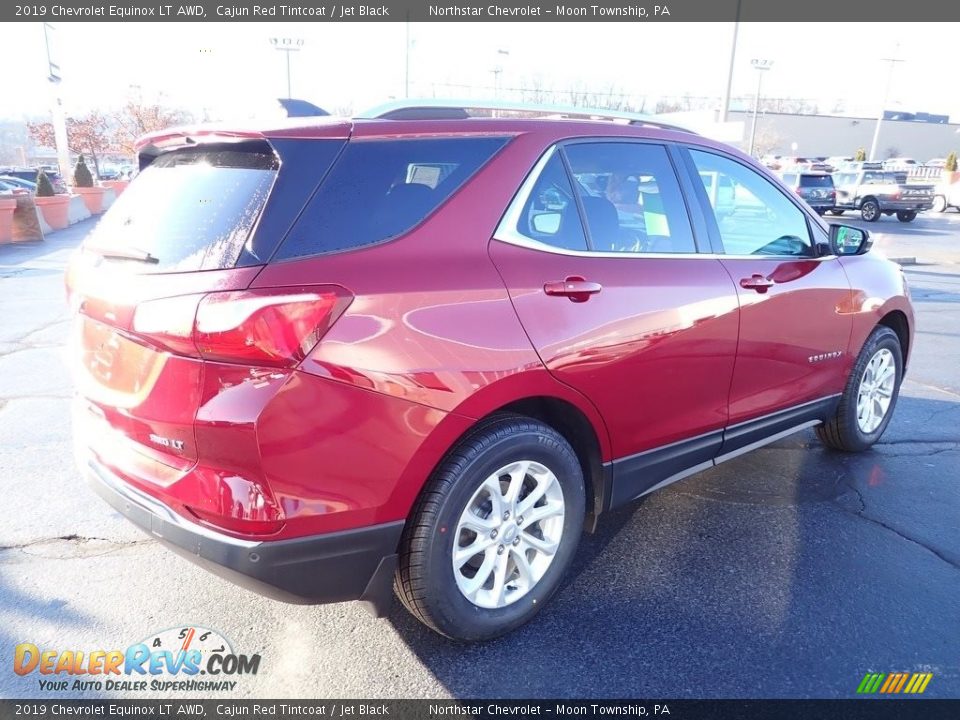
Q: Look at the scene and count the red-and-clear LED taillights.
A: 1